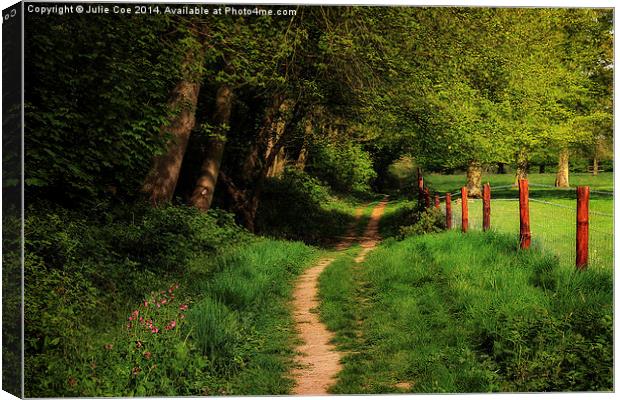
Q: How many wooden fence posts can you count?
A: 8